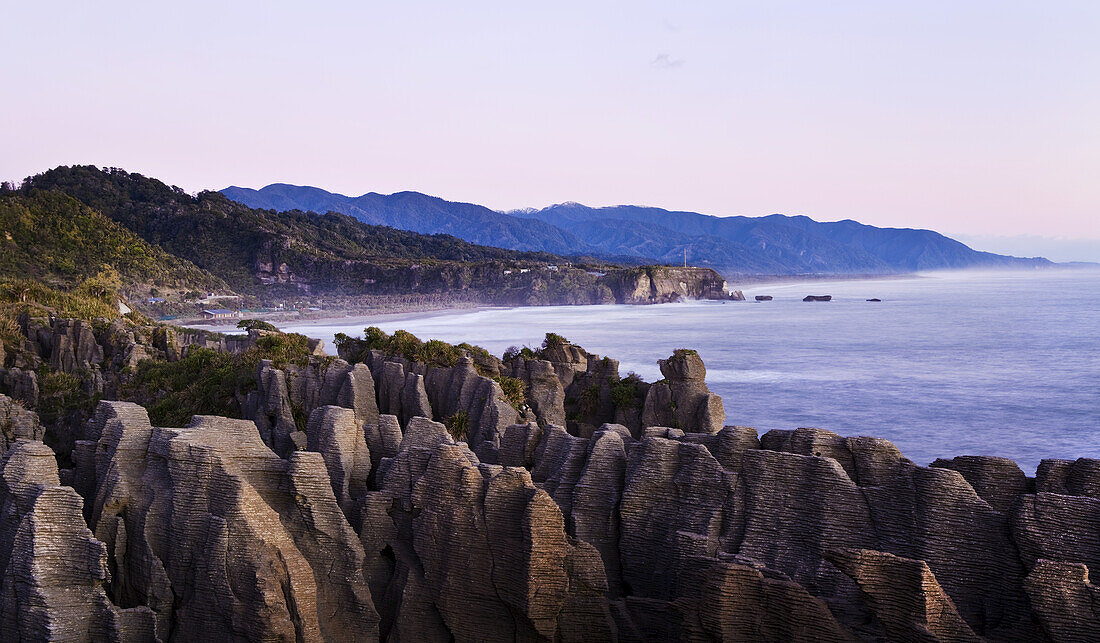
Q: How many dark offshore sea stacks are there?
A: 3